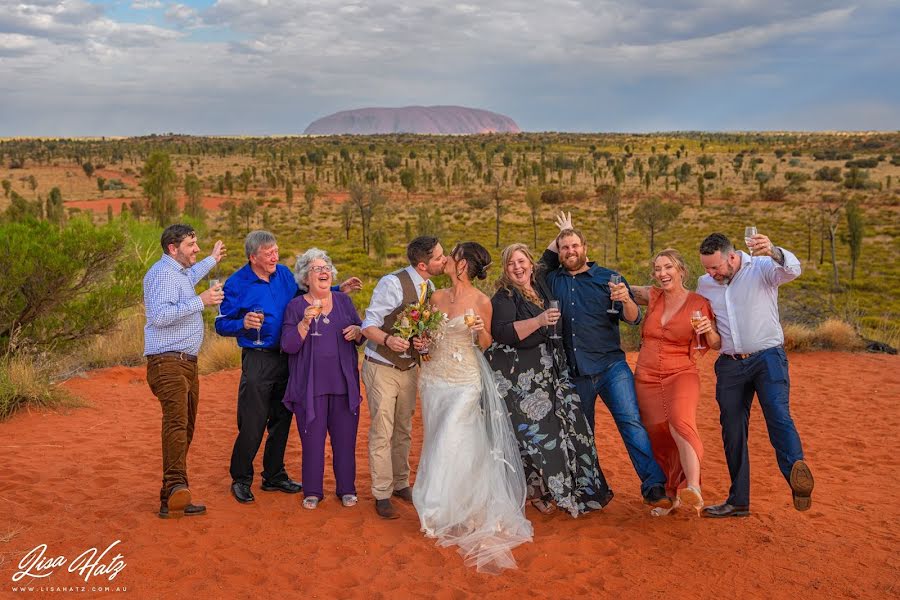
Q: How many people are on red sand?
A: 9